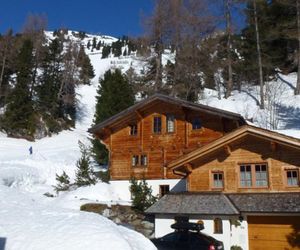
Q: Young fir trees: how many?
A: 3